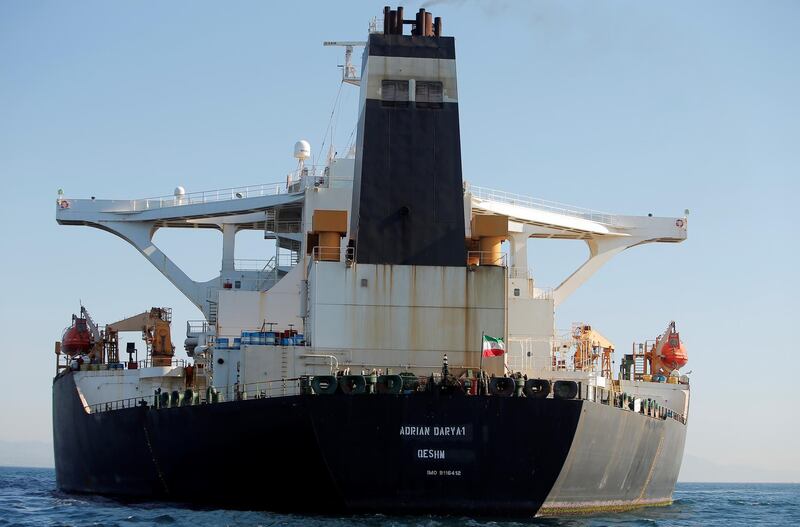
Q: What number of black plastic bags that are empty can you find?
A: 0